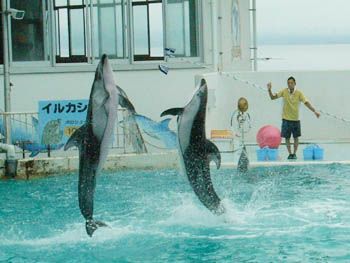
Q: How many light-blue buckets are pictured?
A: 4